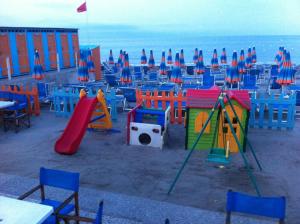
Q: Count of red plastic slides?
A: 1